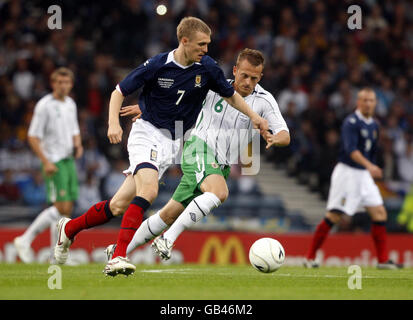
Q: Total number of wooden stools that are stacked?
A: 0